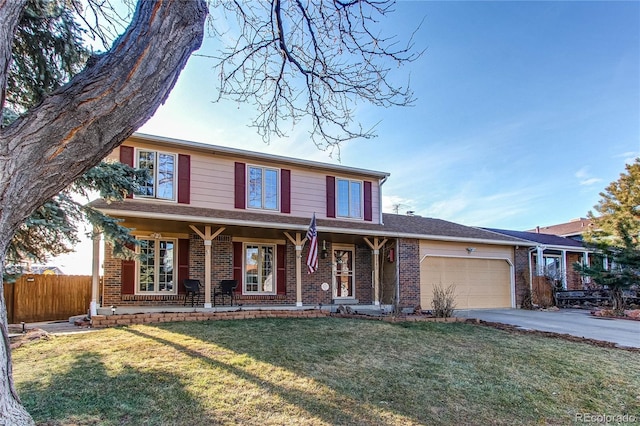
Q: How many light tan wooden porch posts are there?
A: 4